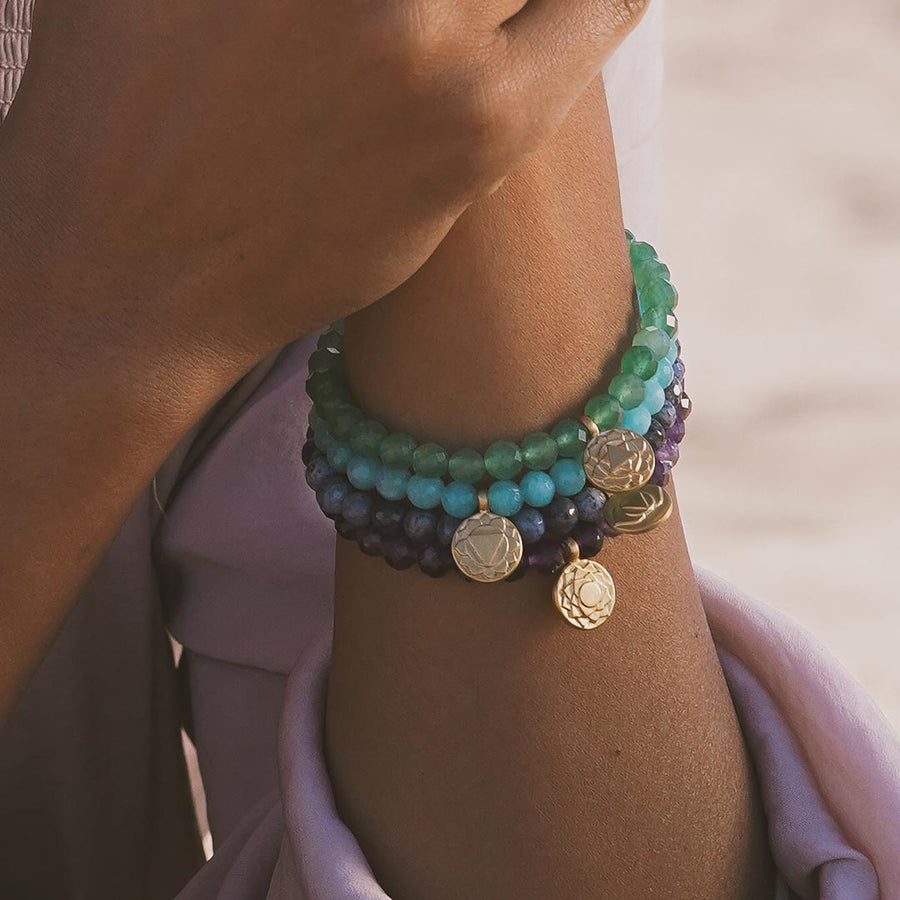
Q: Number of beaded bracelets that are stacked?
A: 4